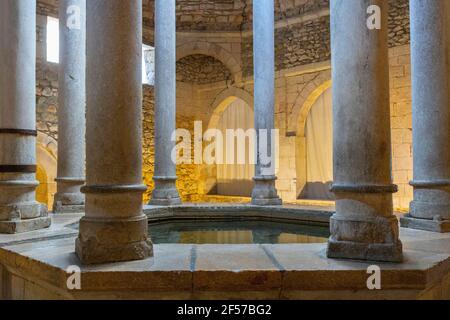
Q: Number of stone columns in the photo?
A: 7